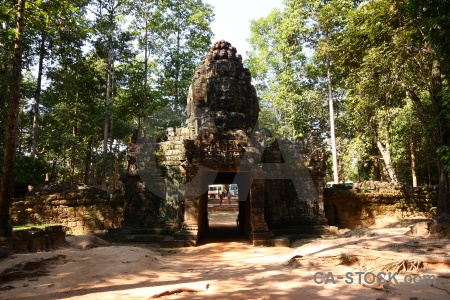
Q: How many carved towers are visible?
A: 1